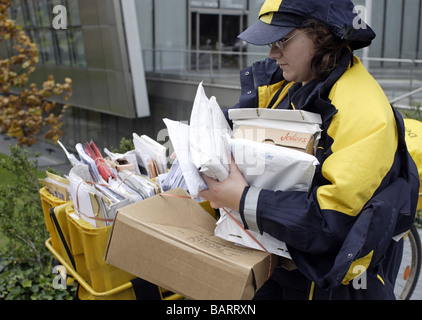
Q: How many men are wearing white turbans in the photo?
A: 0